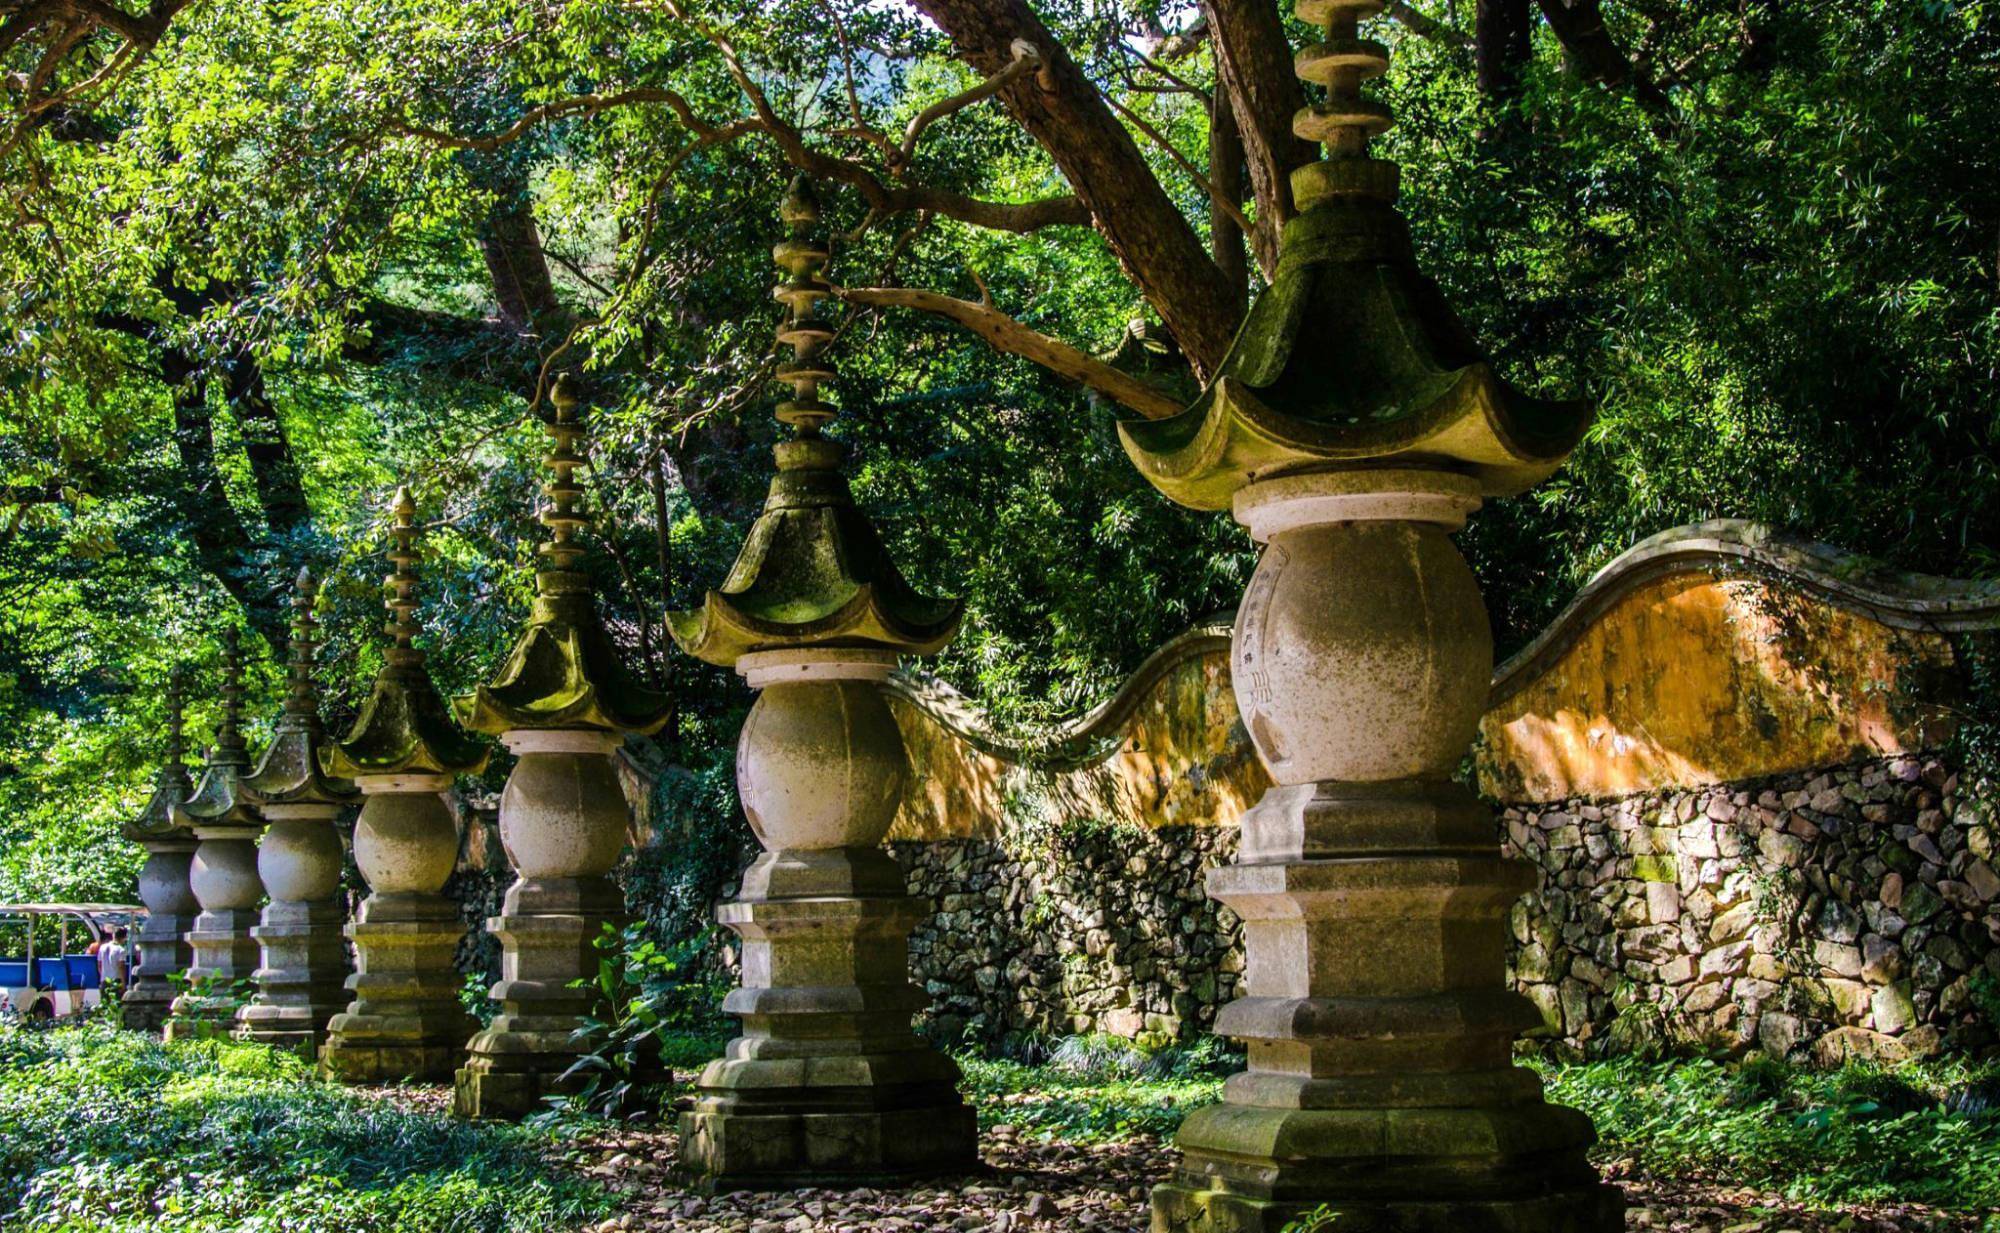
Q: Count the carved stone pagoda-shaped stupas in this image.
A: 7